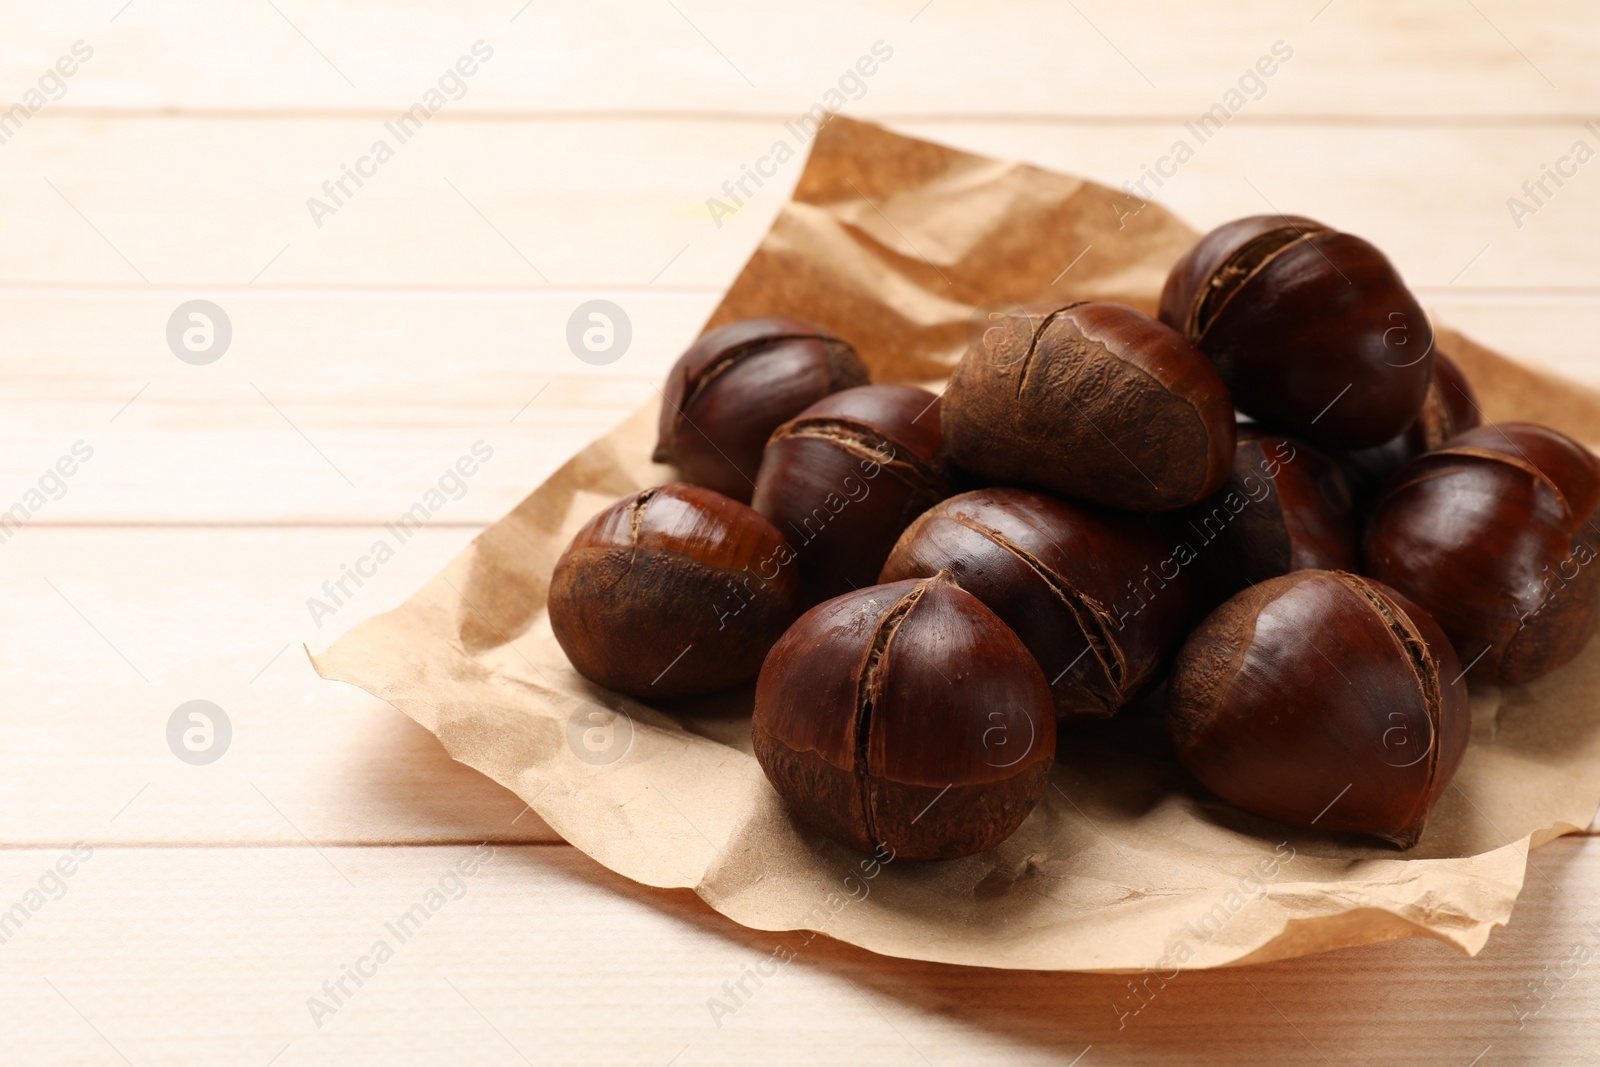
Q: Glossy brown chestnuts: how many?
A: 11